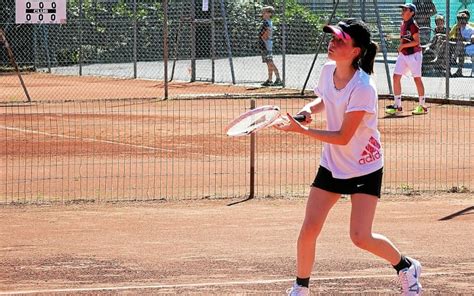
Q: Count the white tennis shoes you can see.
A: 2